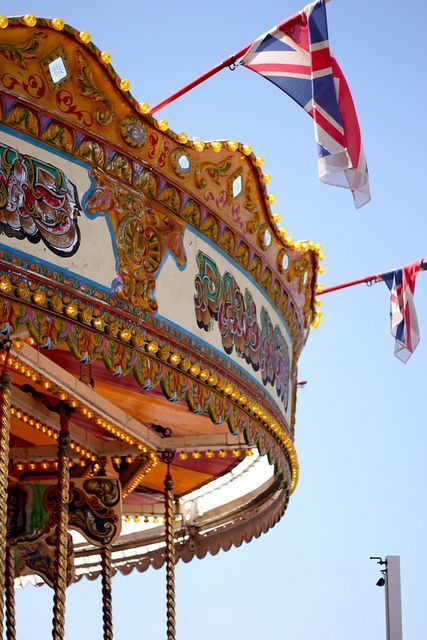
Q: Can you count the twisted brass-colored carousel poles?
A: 5